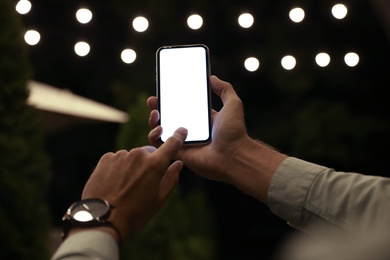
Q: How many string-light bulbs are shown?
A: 14